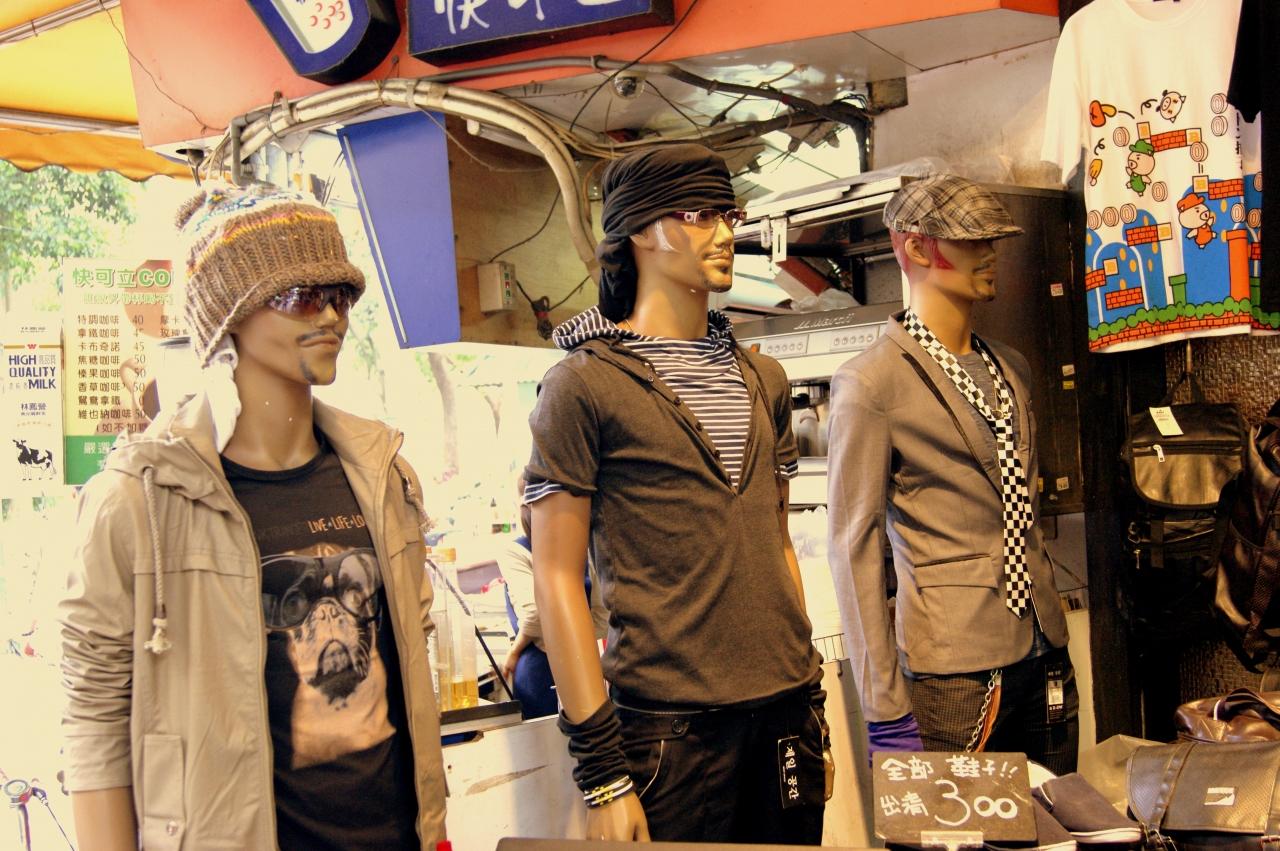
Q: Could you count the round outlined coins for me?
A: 11